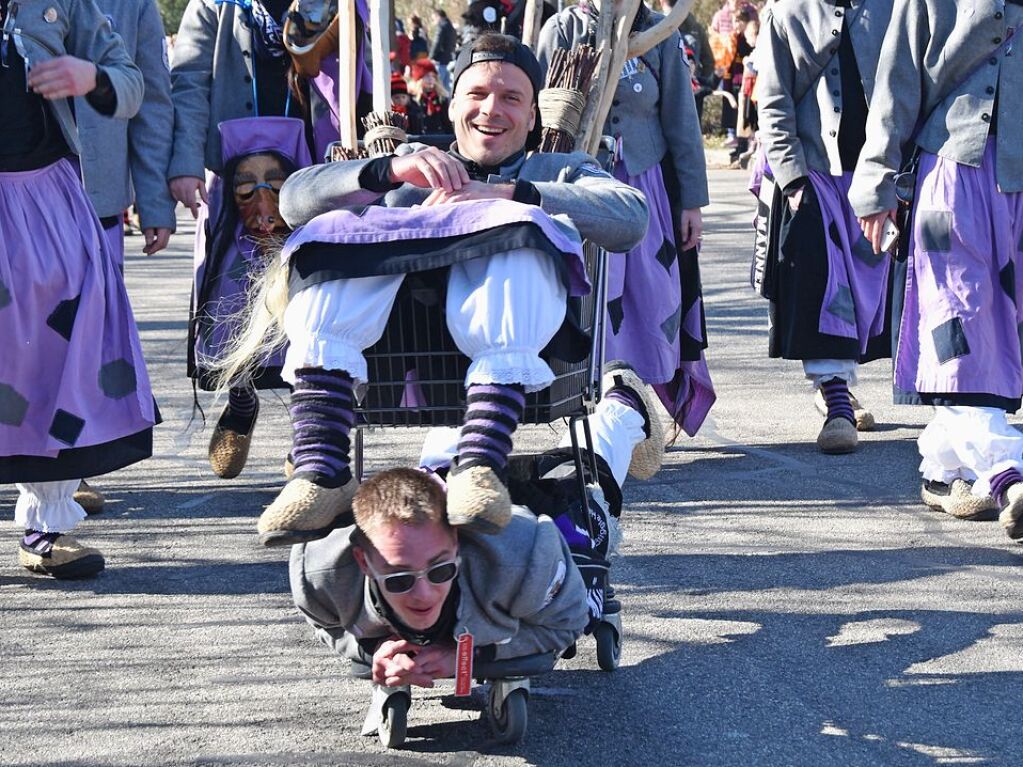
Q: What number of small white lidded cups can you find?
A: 0